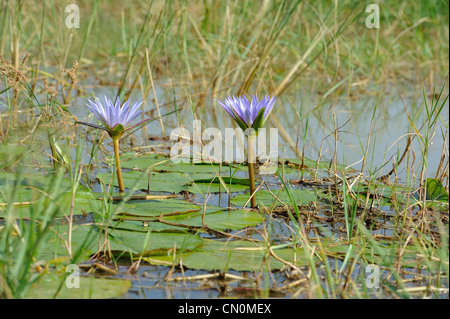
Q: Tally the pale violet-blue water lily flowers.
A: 2